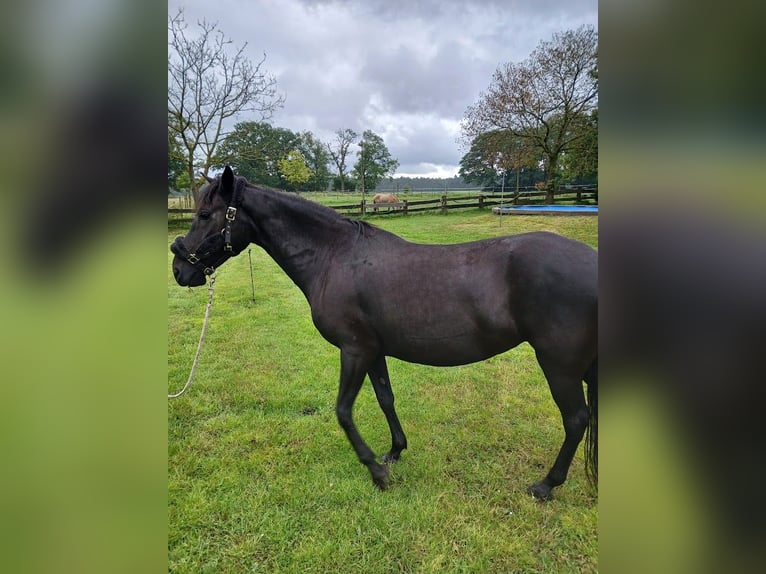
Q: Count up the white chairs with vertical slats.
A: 0